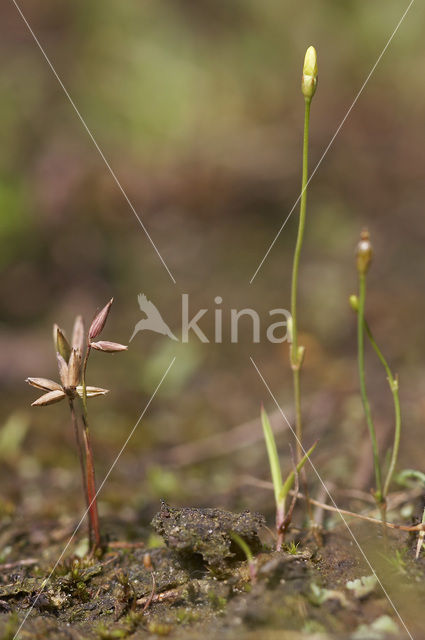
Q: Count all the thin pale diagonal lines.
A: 4